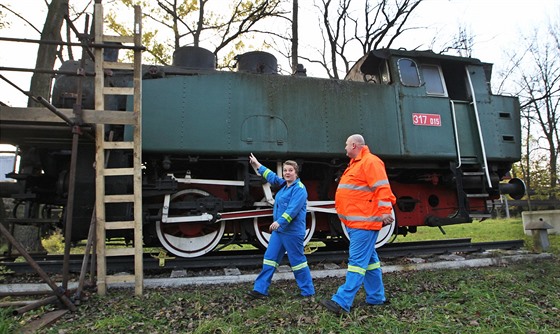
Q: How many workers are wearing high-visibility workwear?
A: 2